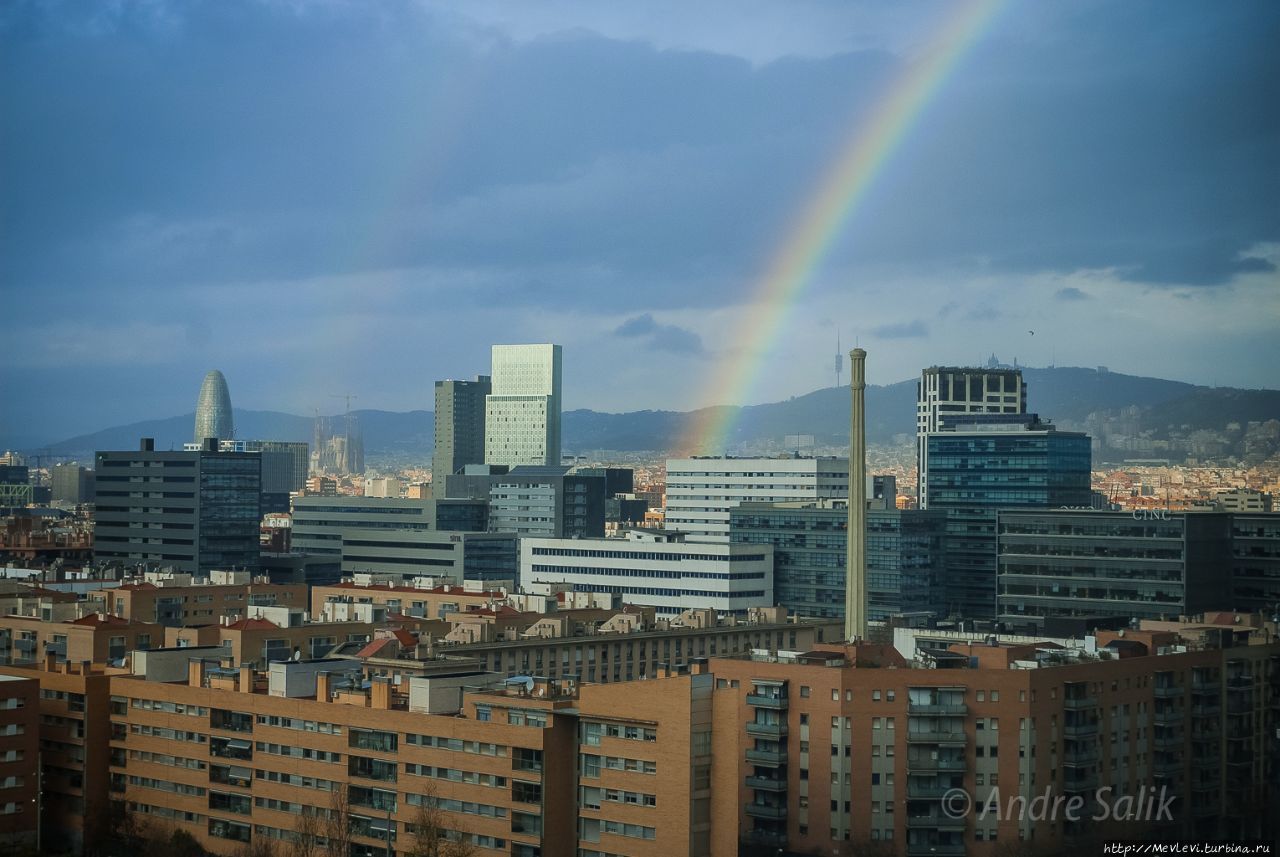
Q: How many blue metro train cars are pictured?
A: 0